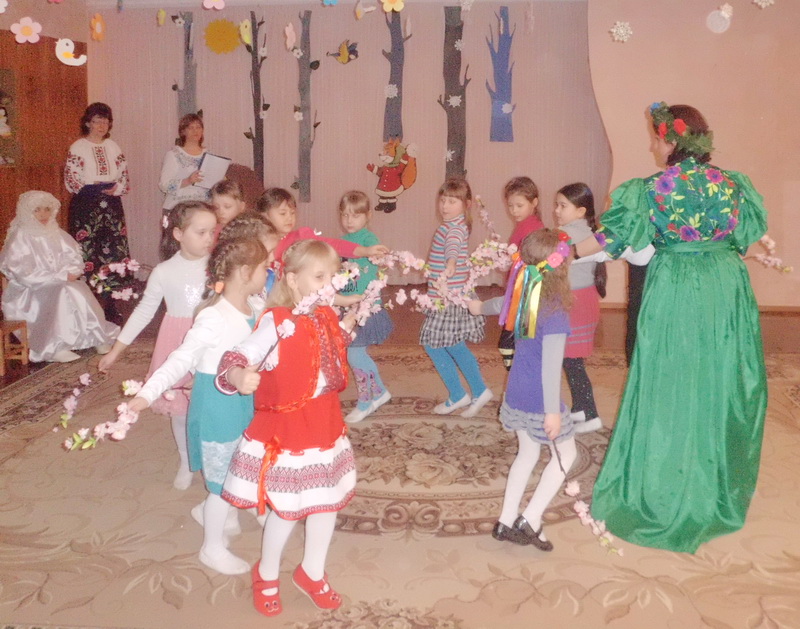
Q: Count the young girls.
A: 11